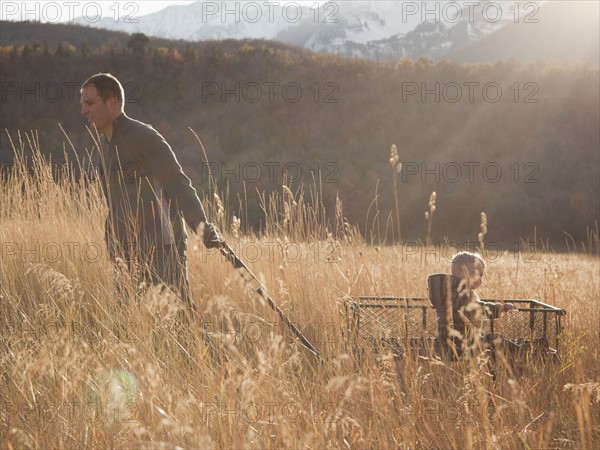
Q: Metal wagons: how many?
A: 1